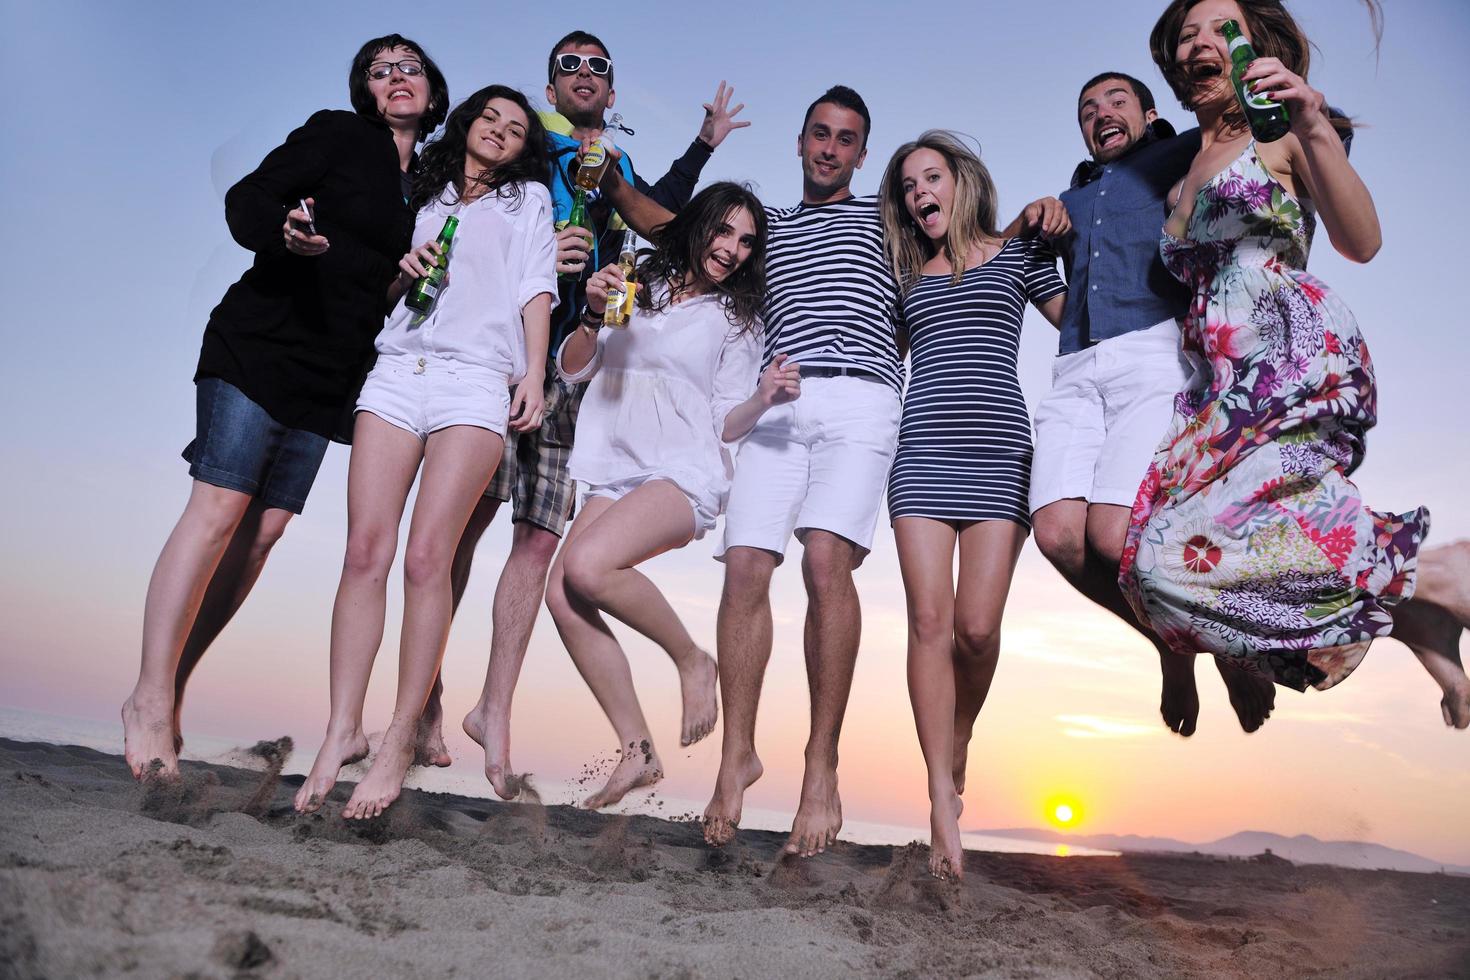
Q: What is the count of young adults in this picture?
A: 8